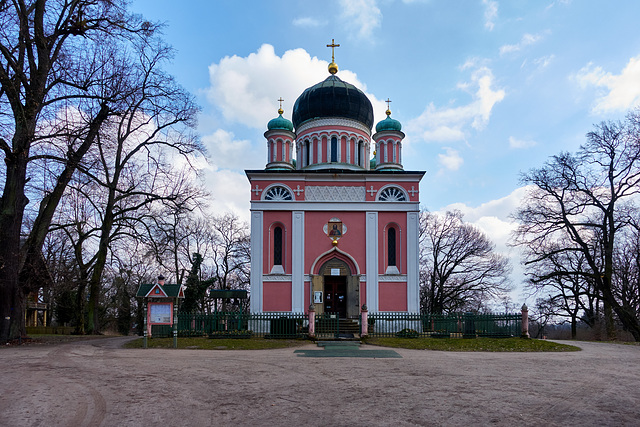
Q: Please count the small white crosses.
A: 4